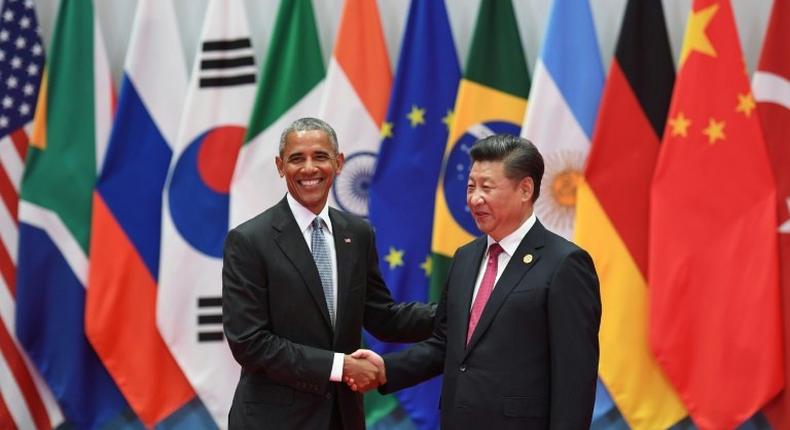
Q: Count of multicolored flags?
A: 12